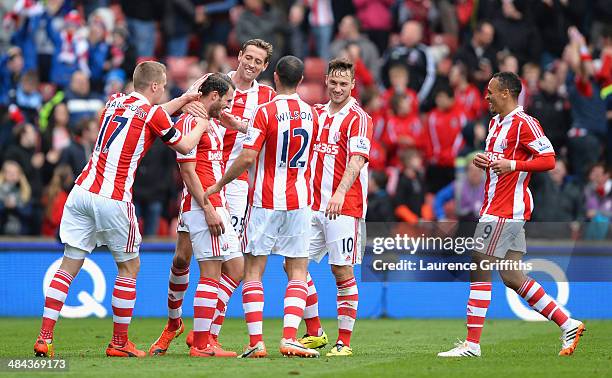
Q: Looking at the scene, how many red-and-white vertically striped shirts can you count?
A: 6